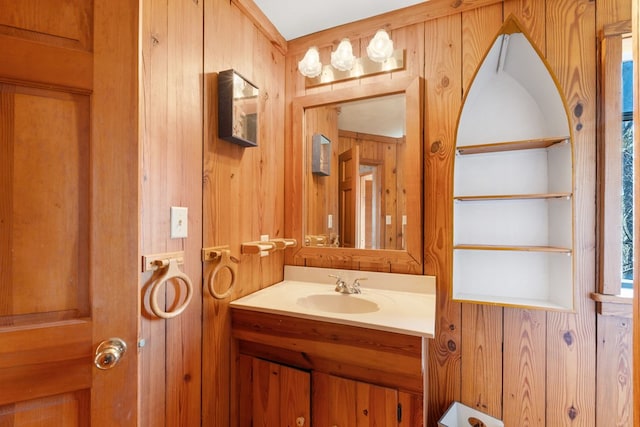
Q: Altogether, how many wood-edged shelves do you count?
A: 3